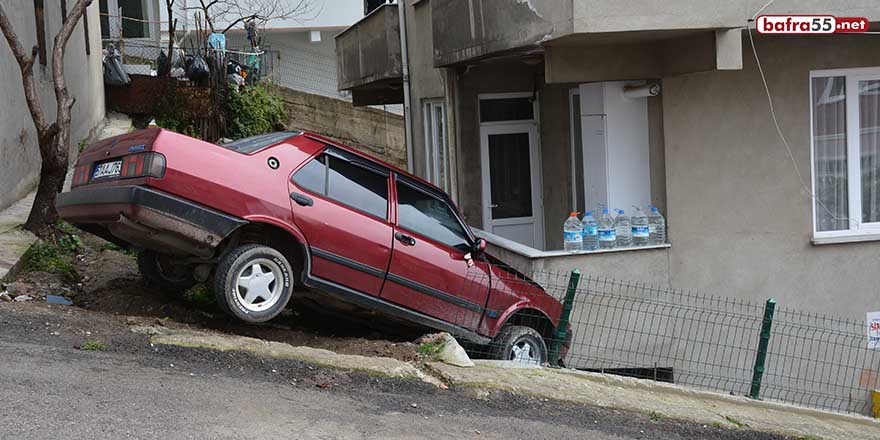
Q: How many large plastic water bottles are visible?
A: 6